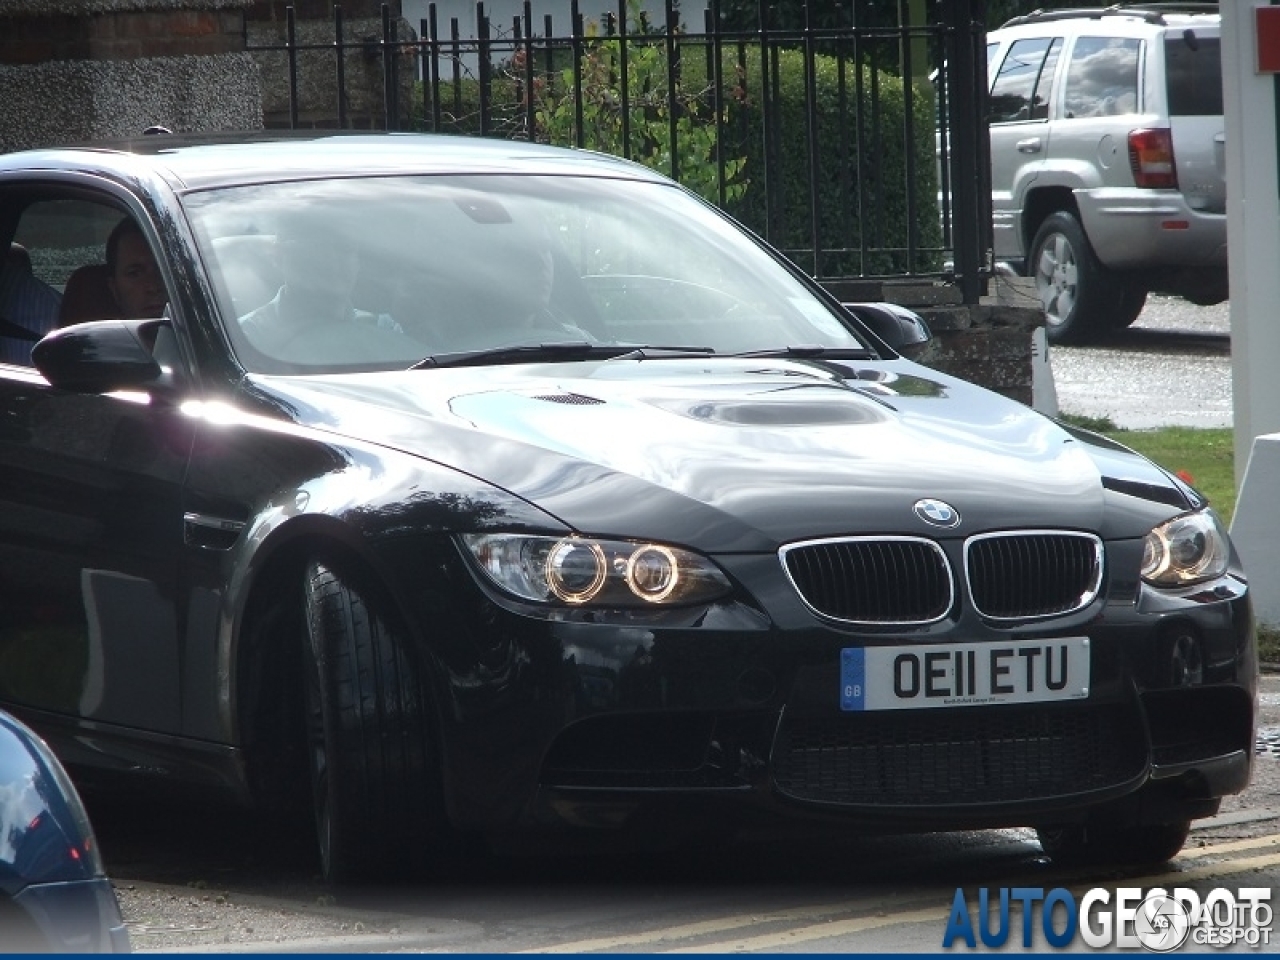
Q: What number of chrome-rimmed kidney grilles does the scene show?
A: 2